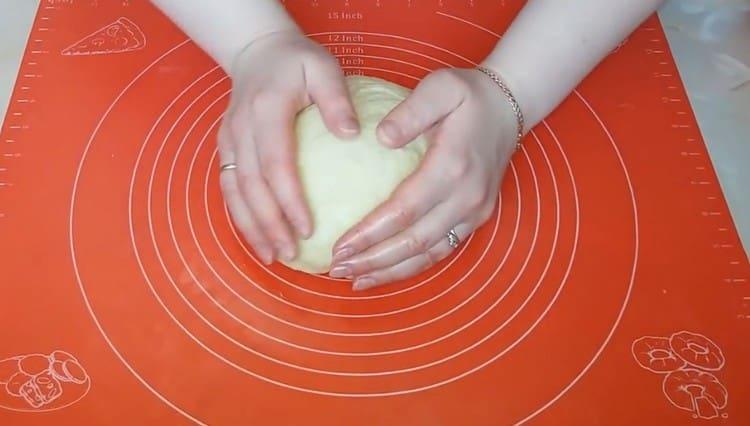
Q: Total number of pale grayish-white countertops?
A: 1